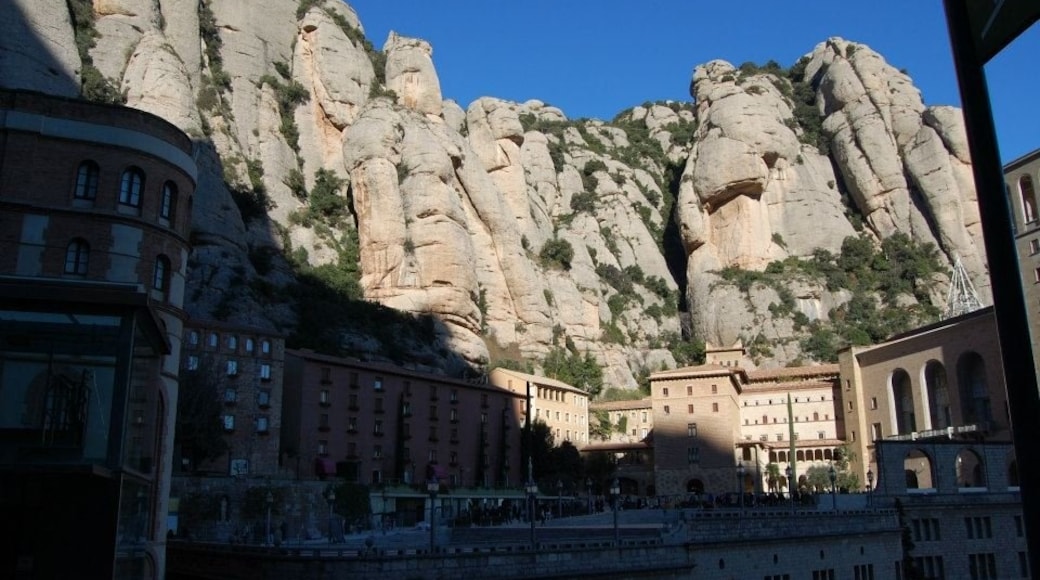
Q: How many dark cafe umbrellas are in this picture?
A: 0